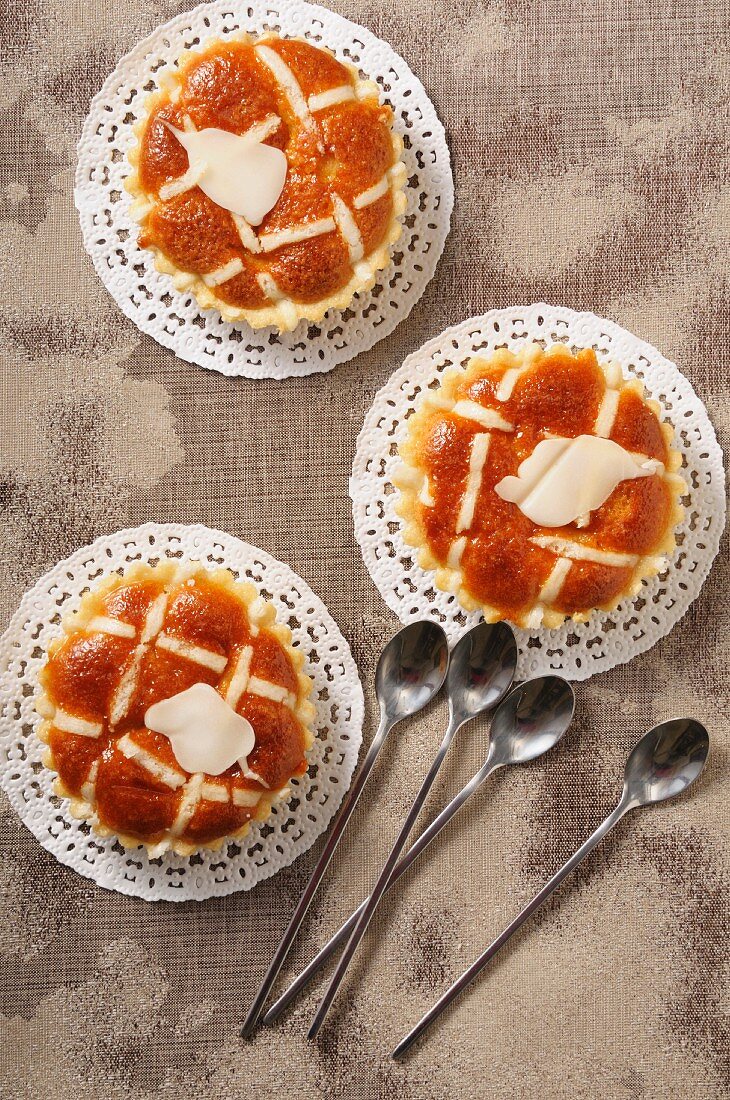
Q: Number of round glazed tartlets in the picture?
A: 3